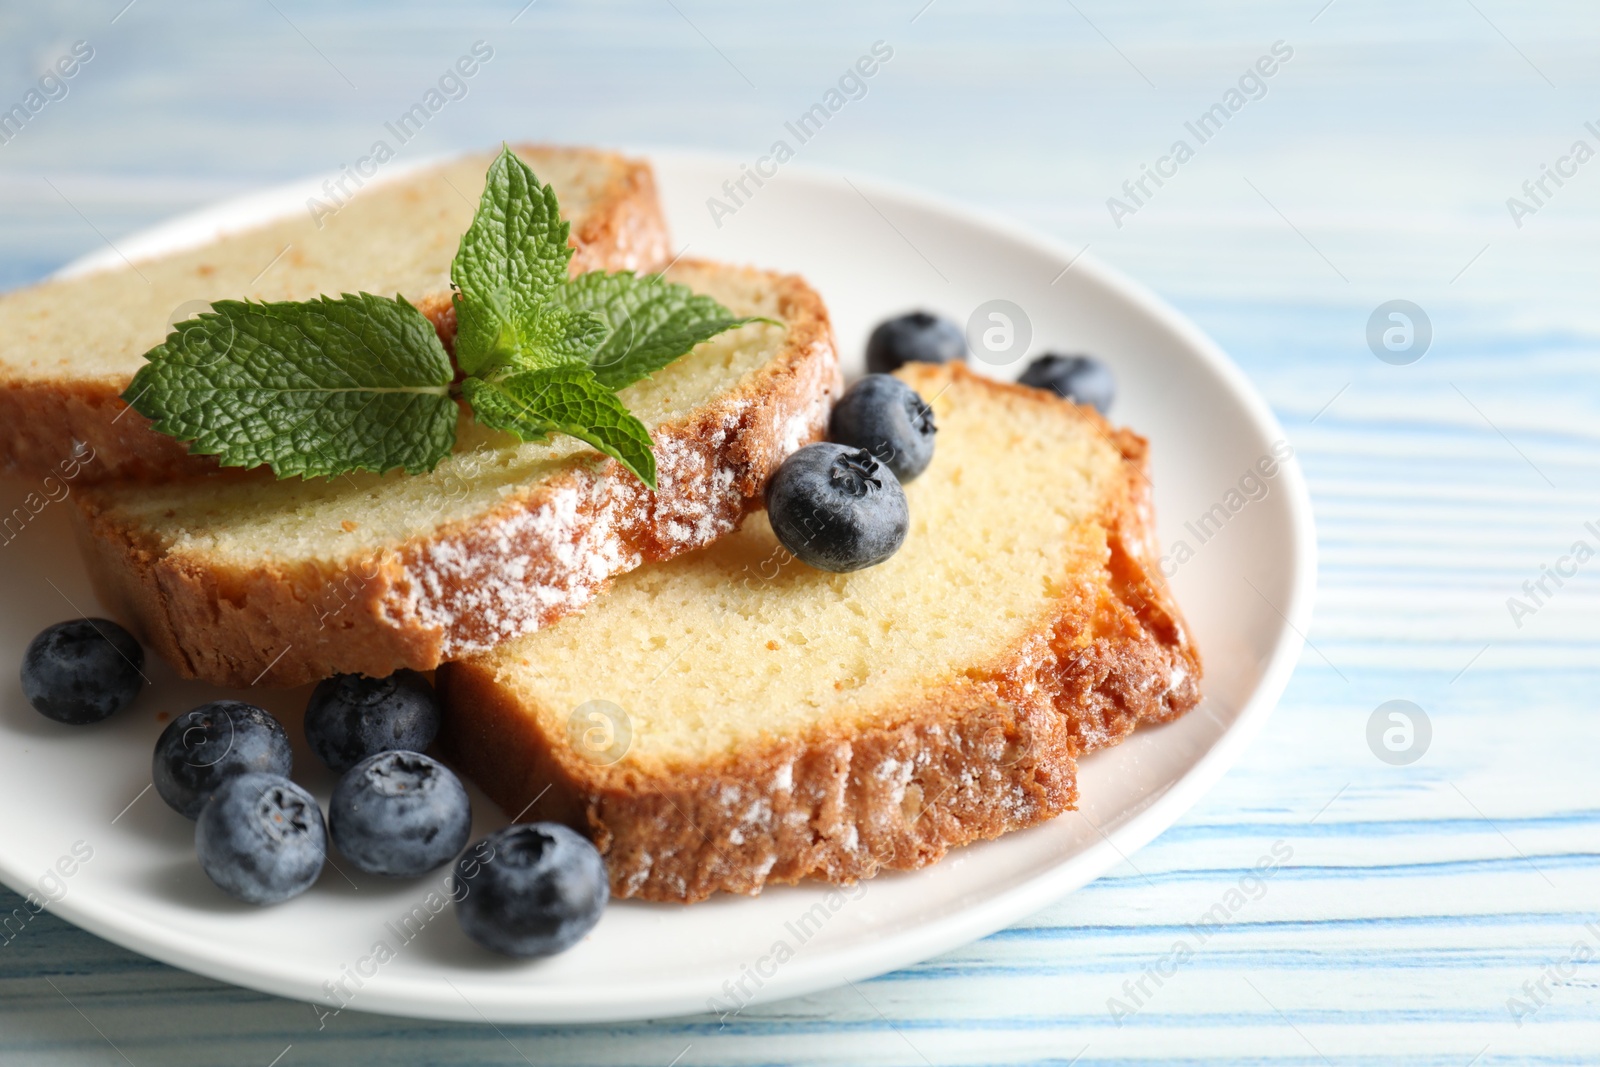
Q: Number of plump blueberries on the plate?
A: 10